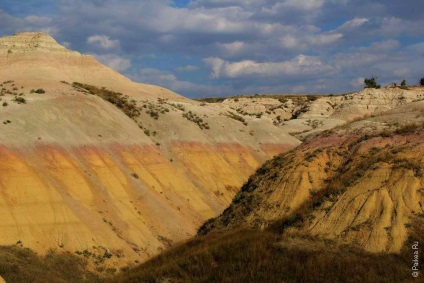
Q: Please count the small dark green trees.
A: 3